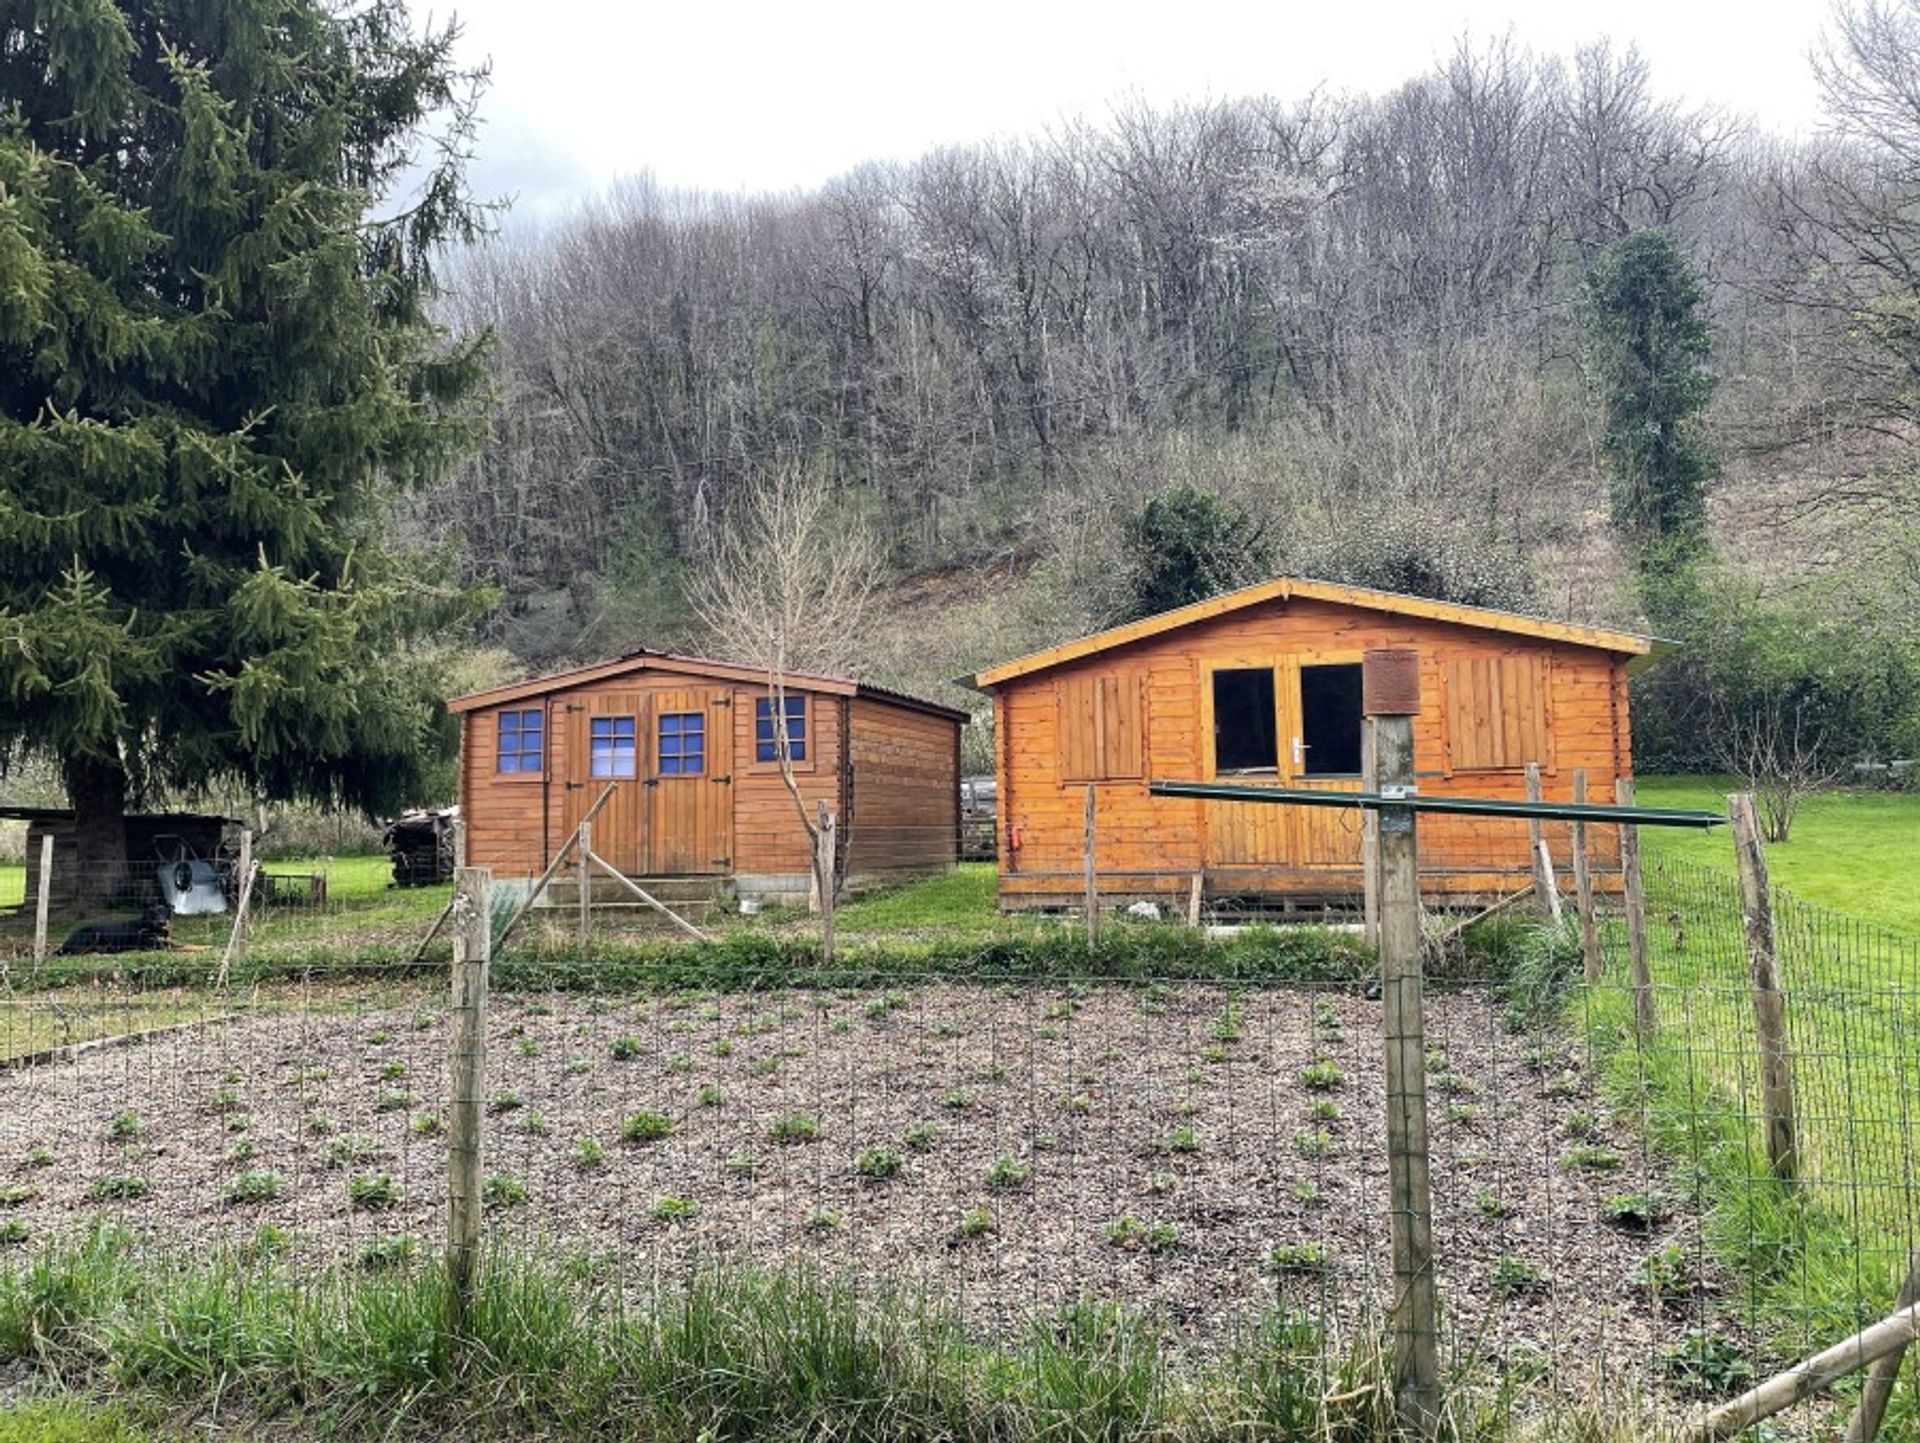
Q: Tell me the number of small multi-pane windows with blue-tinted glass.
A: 4